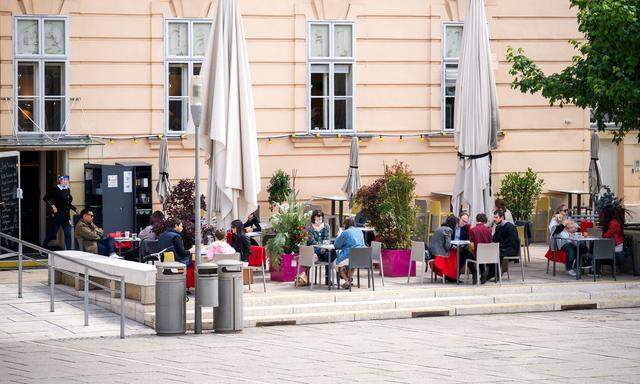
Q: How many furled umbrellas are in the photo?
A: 5